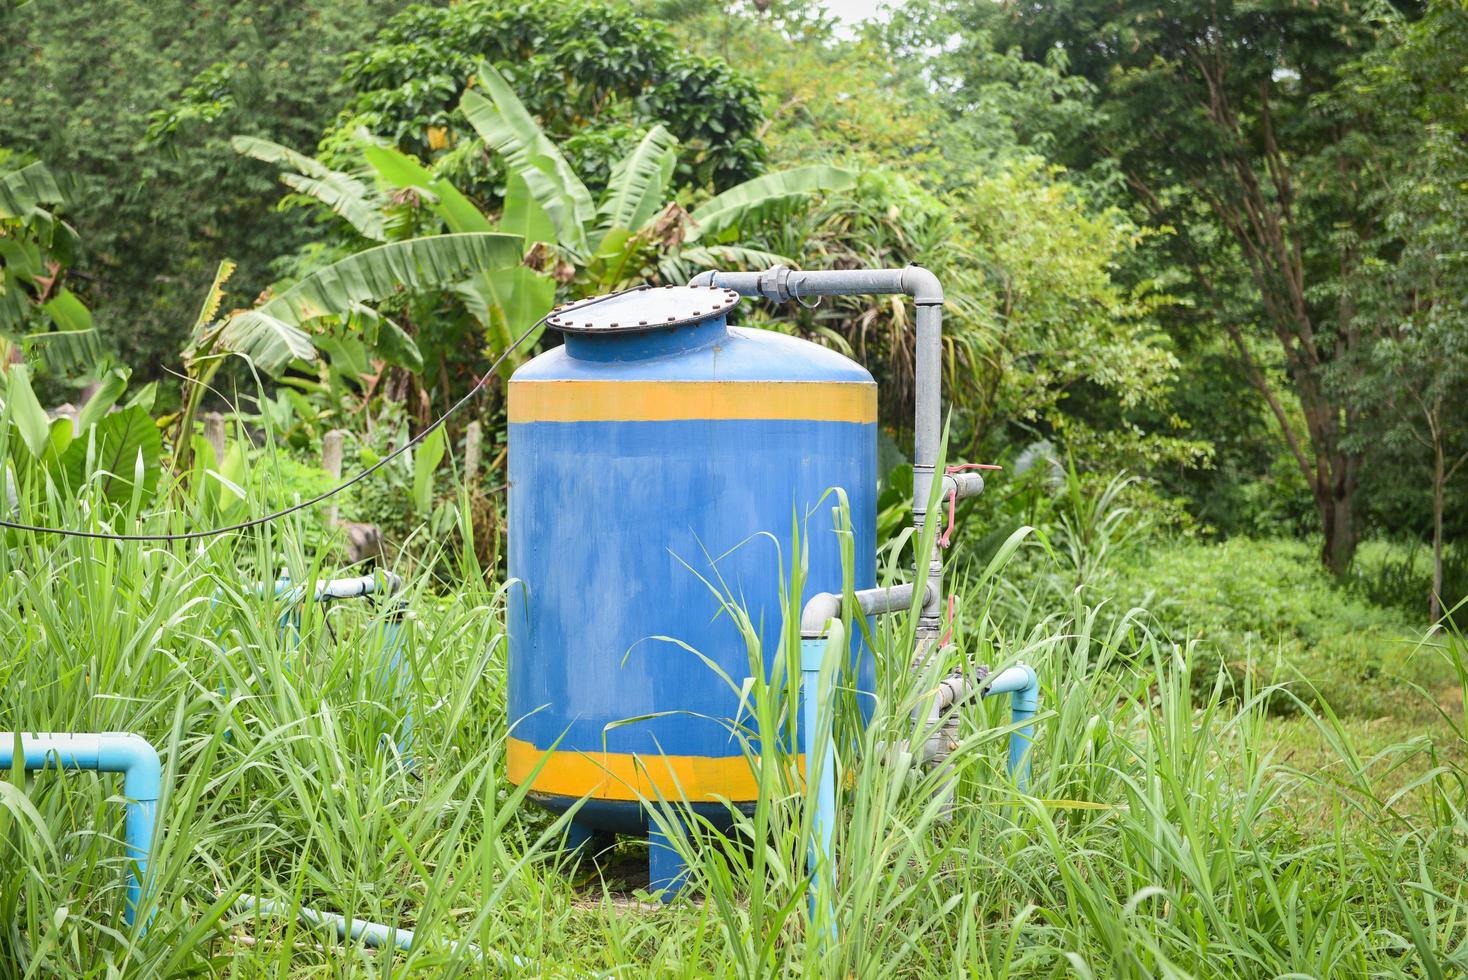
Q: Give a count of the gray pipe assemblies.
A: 1